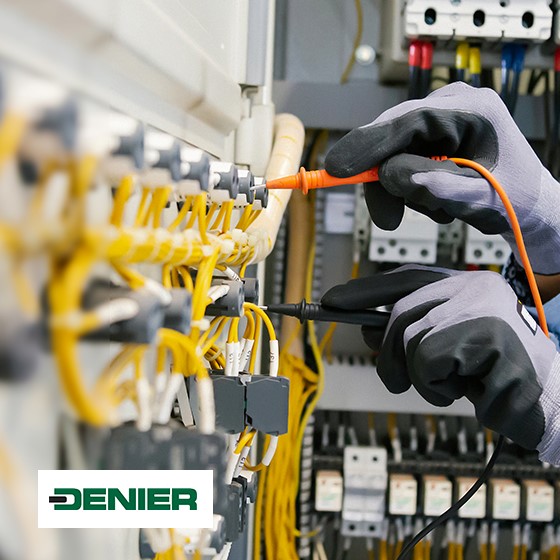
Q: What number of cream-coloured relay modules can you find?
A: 6